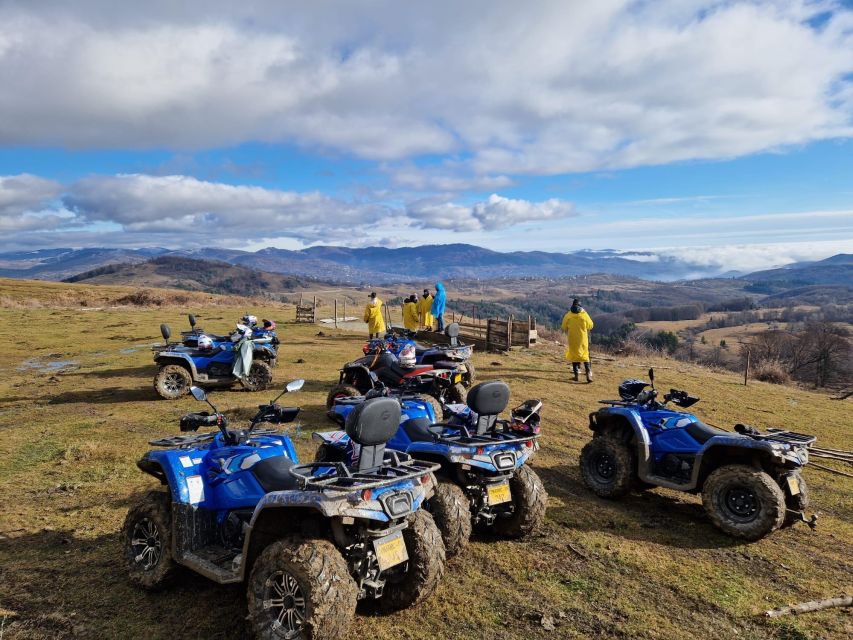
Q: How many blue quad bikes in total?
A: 6